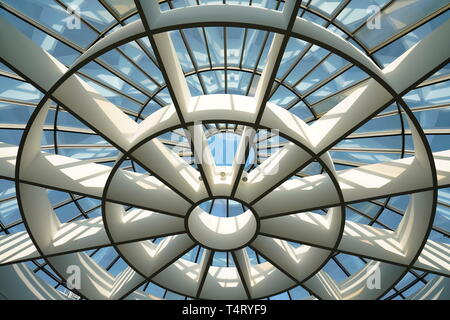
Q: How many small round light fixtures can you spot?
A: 3